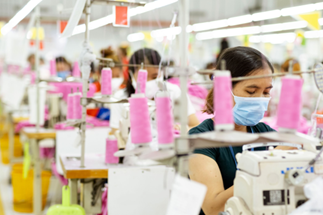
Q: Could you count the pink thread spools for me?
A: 11